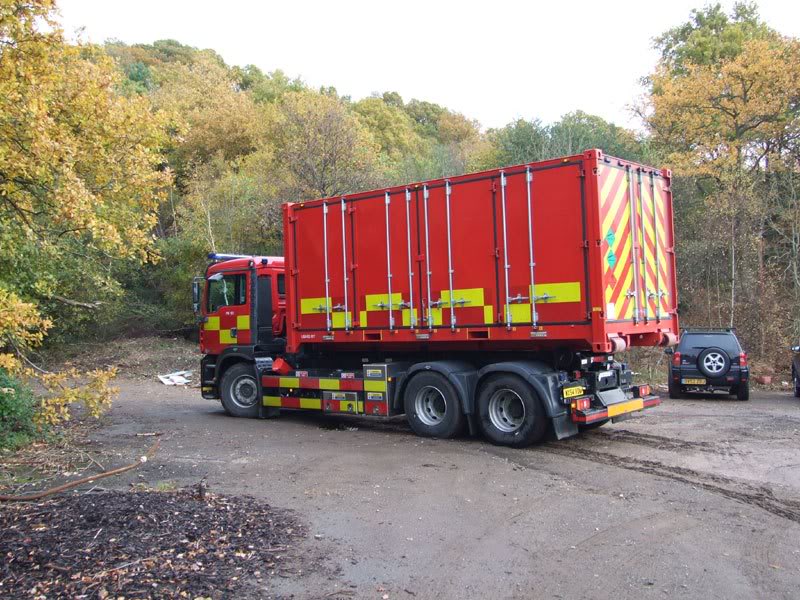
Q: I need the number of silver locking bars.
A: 11